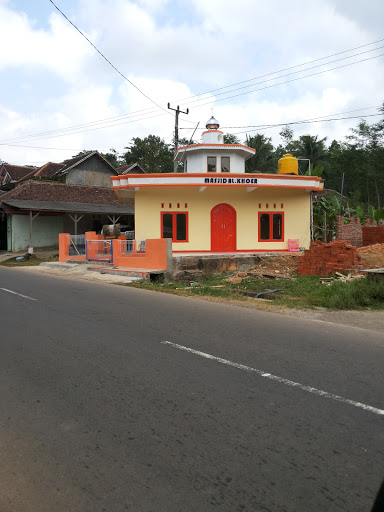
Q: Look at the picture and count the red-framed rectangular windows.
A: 2